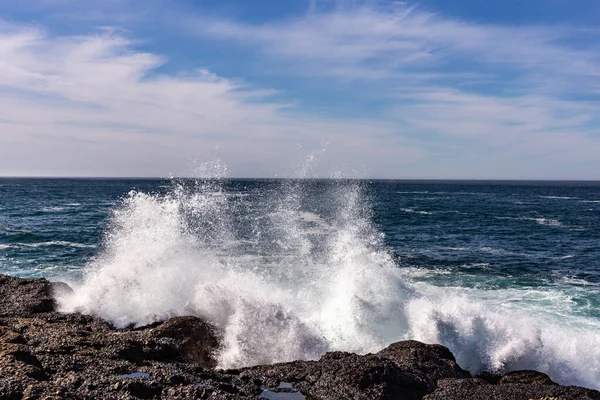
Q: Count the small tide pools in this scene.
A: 2